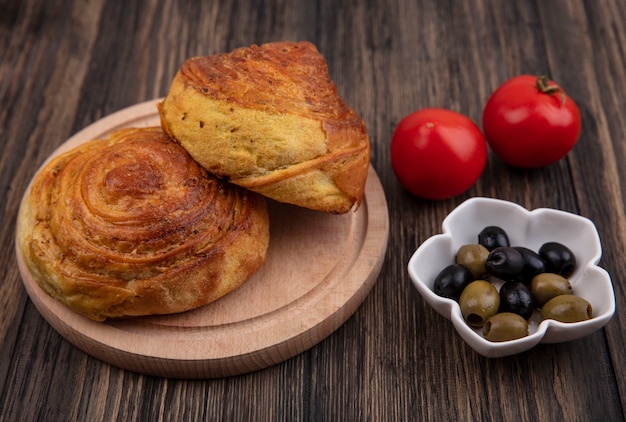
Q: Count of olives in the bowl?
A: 11